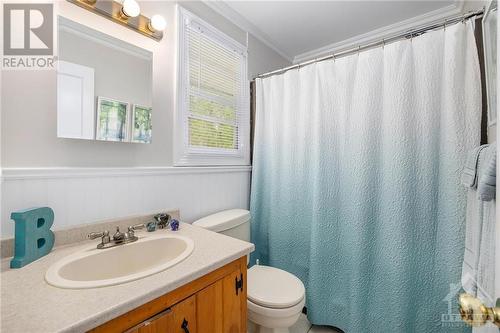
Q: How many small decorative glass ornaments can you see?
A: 3